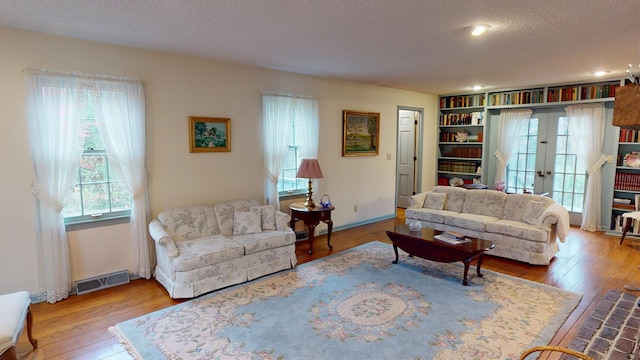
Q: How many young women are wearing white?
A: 0